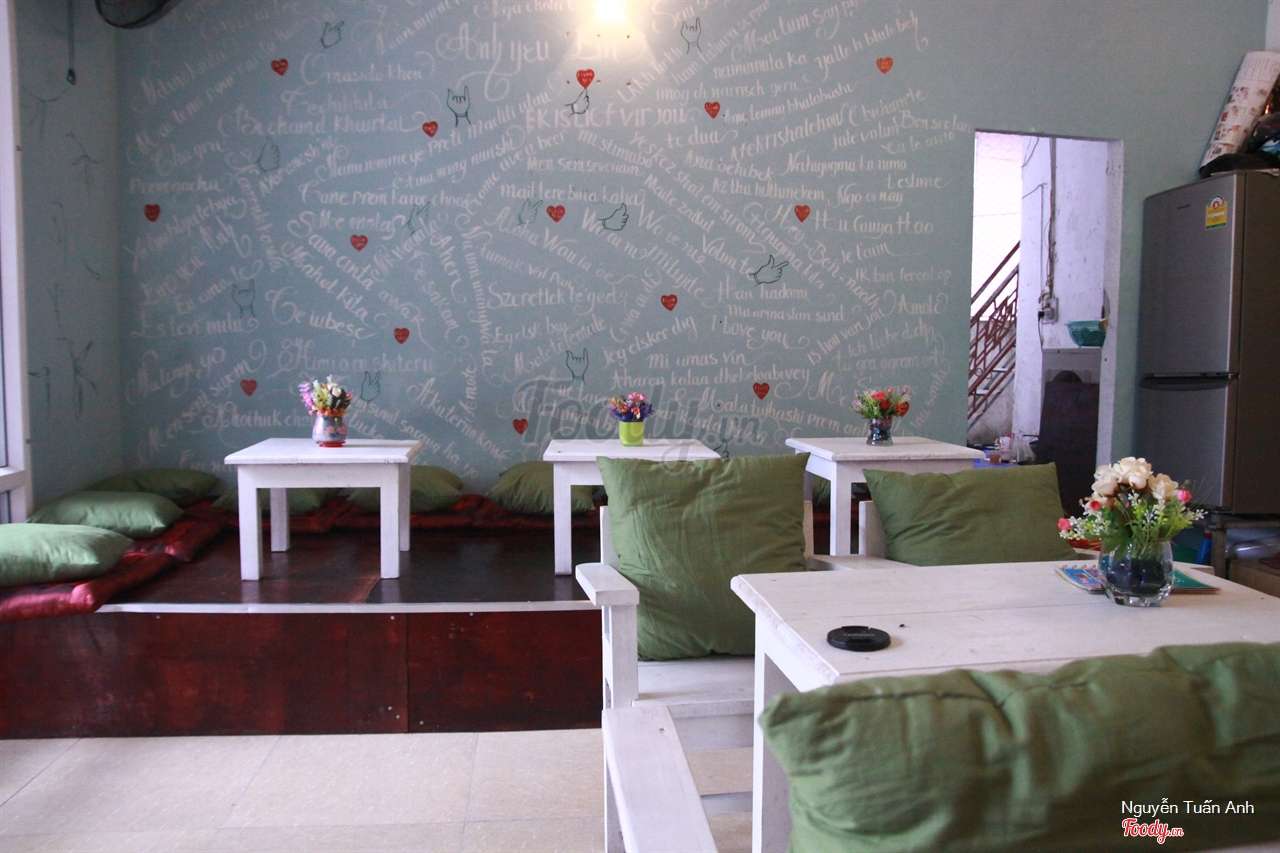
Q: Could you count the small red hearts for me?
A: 15